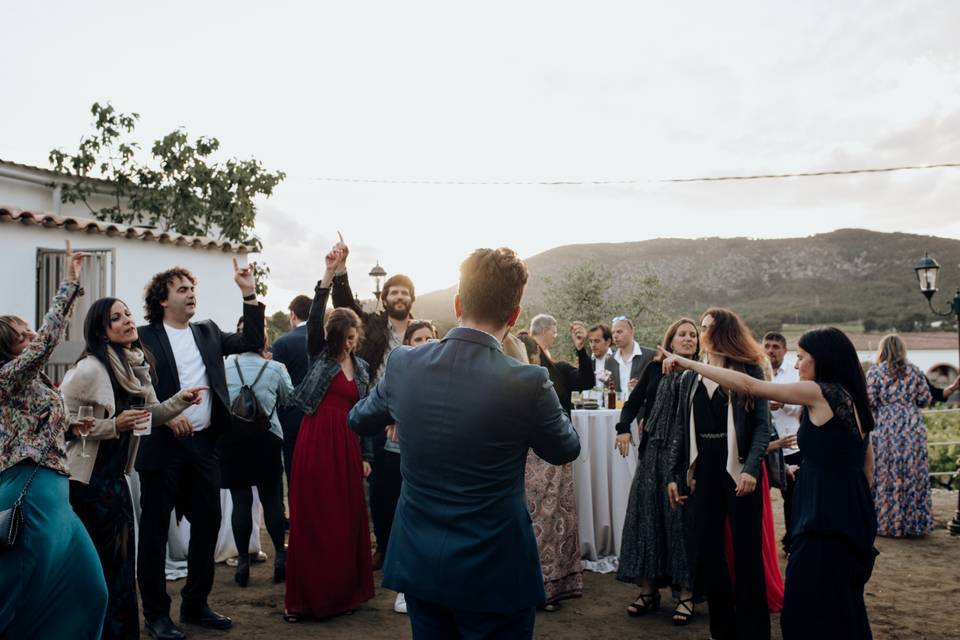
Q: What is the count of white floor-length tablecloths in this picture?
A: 2